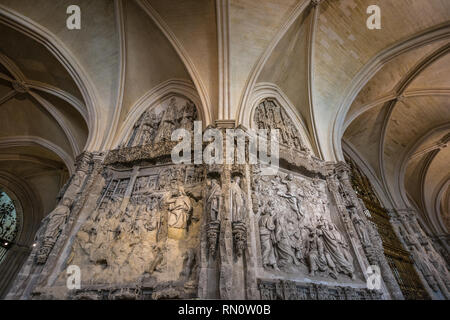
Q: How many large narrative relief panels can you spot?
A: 2